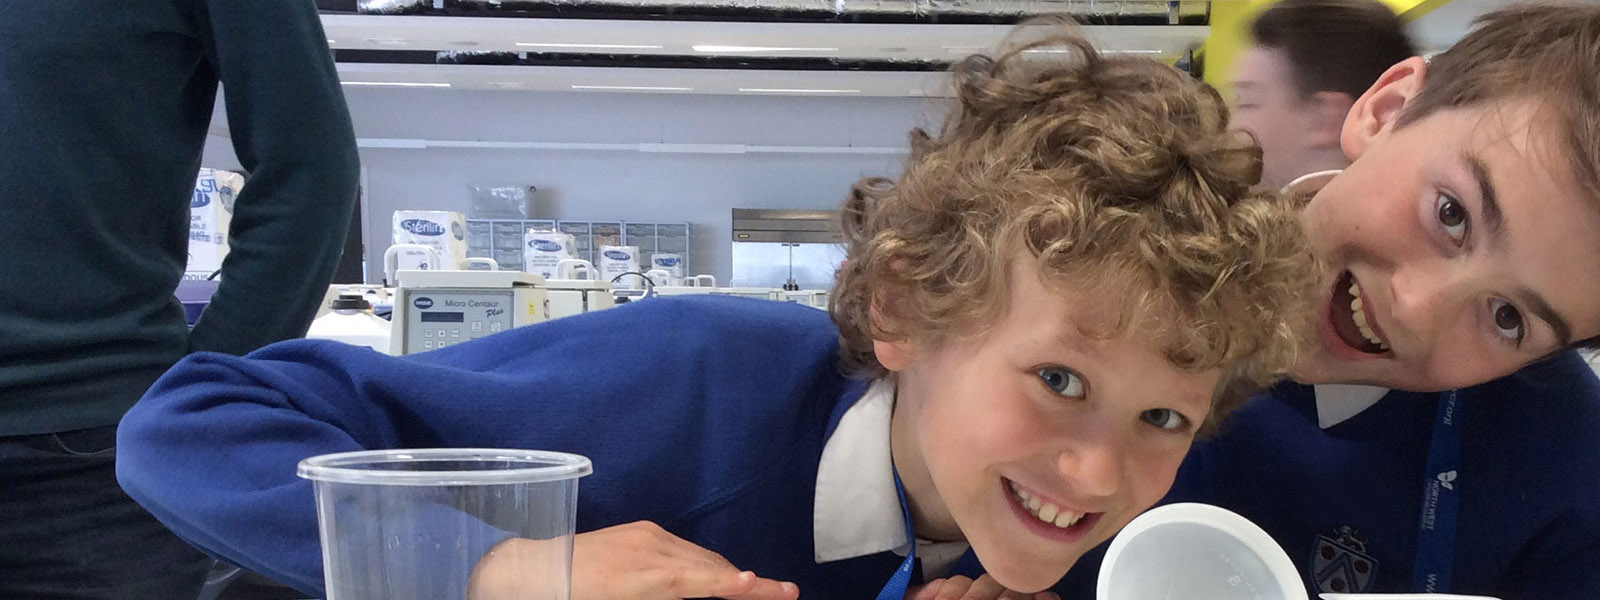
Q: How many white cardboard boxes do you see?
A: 5